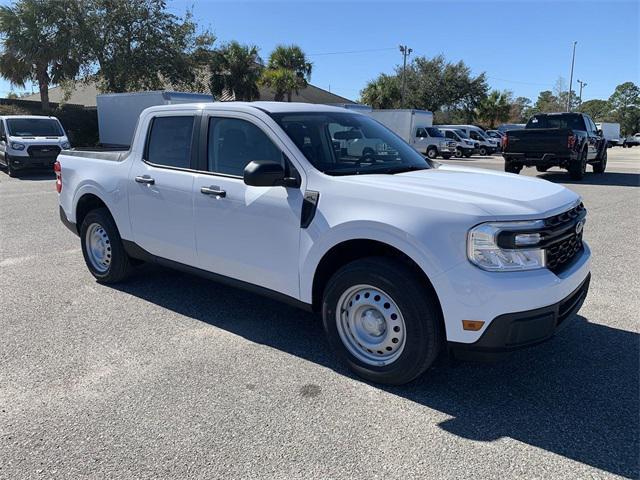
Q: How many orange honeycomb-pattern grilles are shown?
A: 0